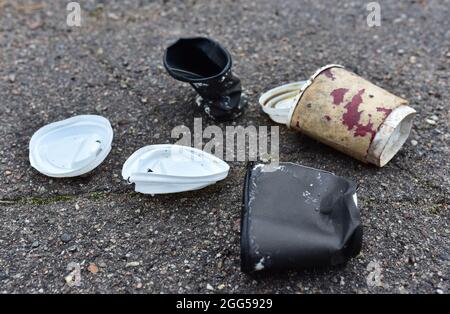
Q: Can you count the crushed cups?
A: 3